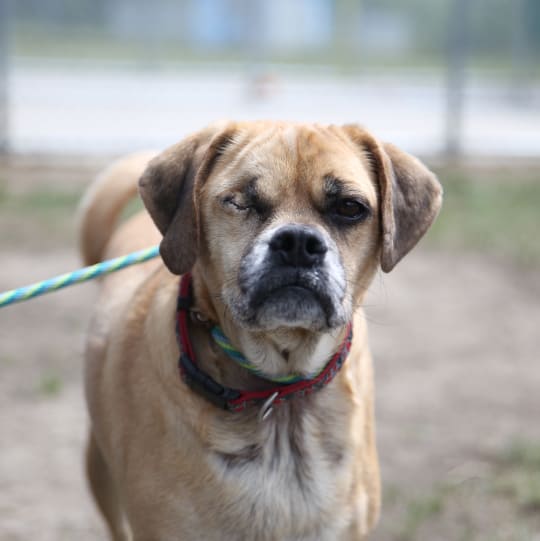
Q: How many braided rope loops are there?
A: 1